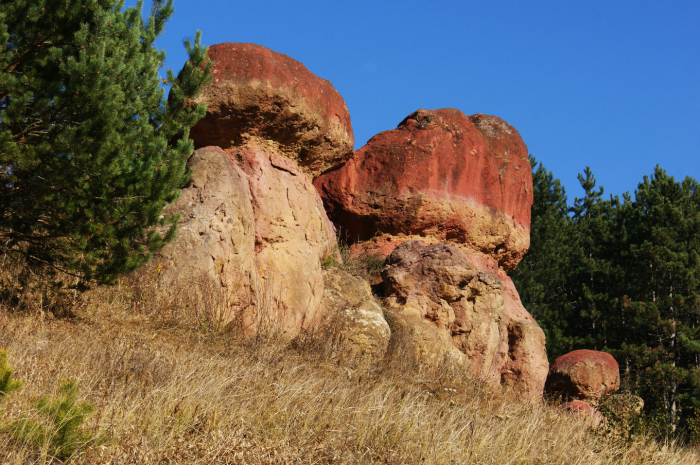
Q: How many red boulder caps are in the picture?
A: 3